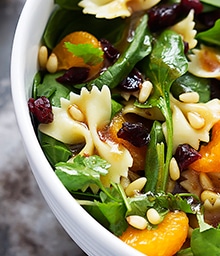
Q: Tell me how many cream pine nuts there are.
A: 12